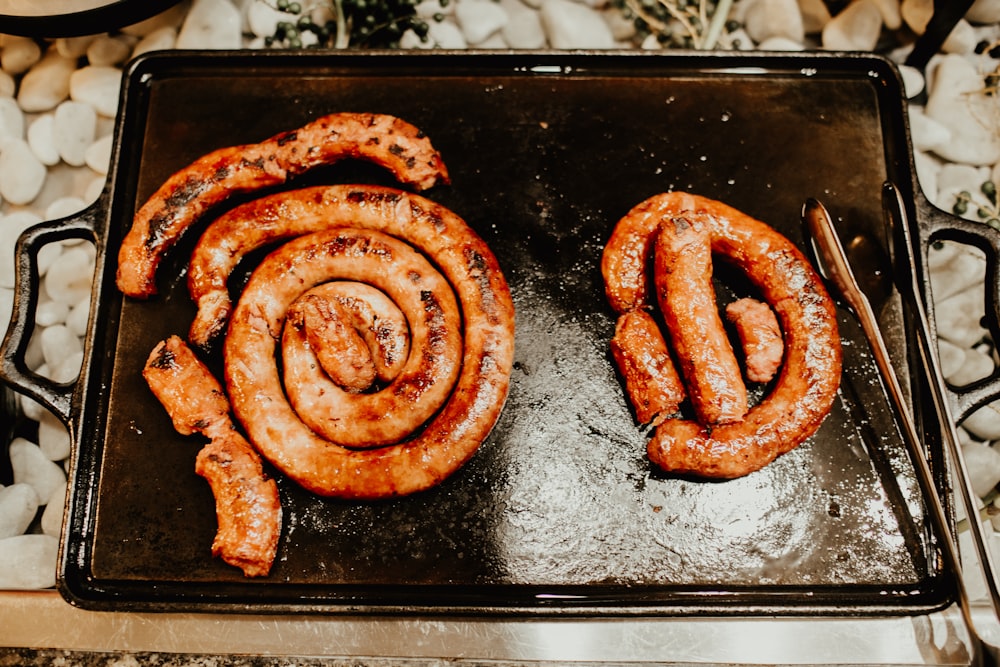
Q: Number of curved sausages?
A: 3